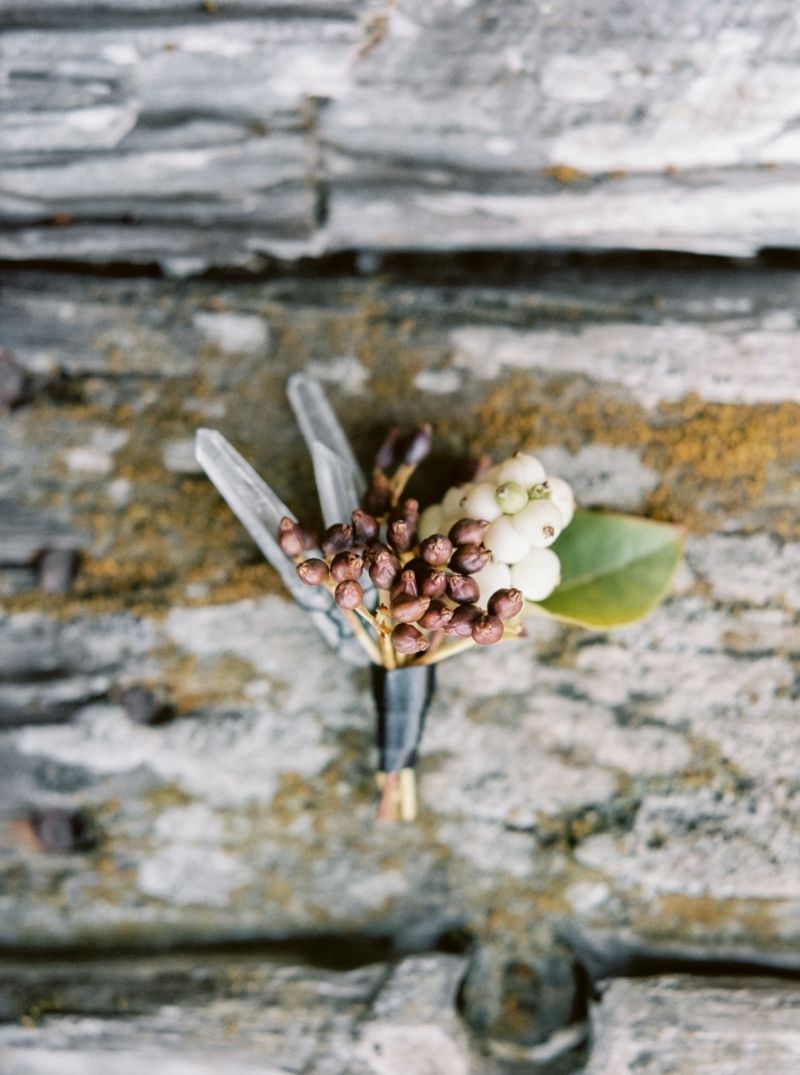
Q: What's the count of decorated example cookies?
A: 0